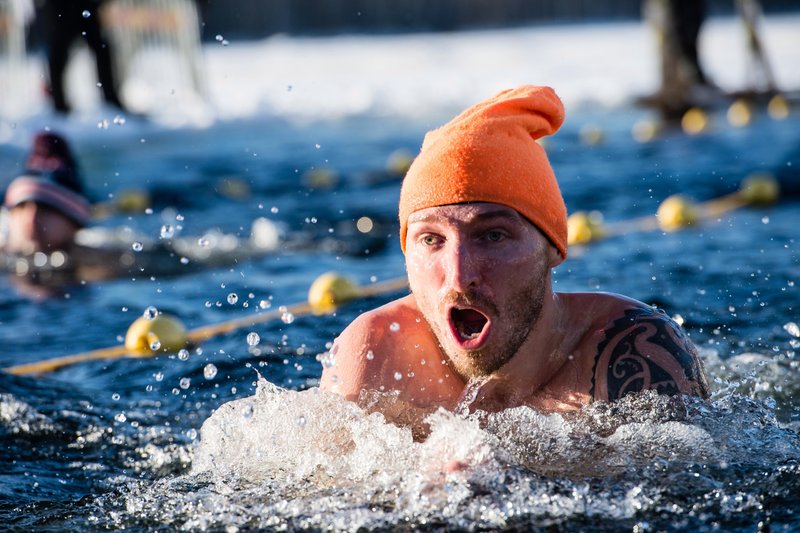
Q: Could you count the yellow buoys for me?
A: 14